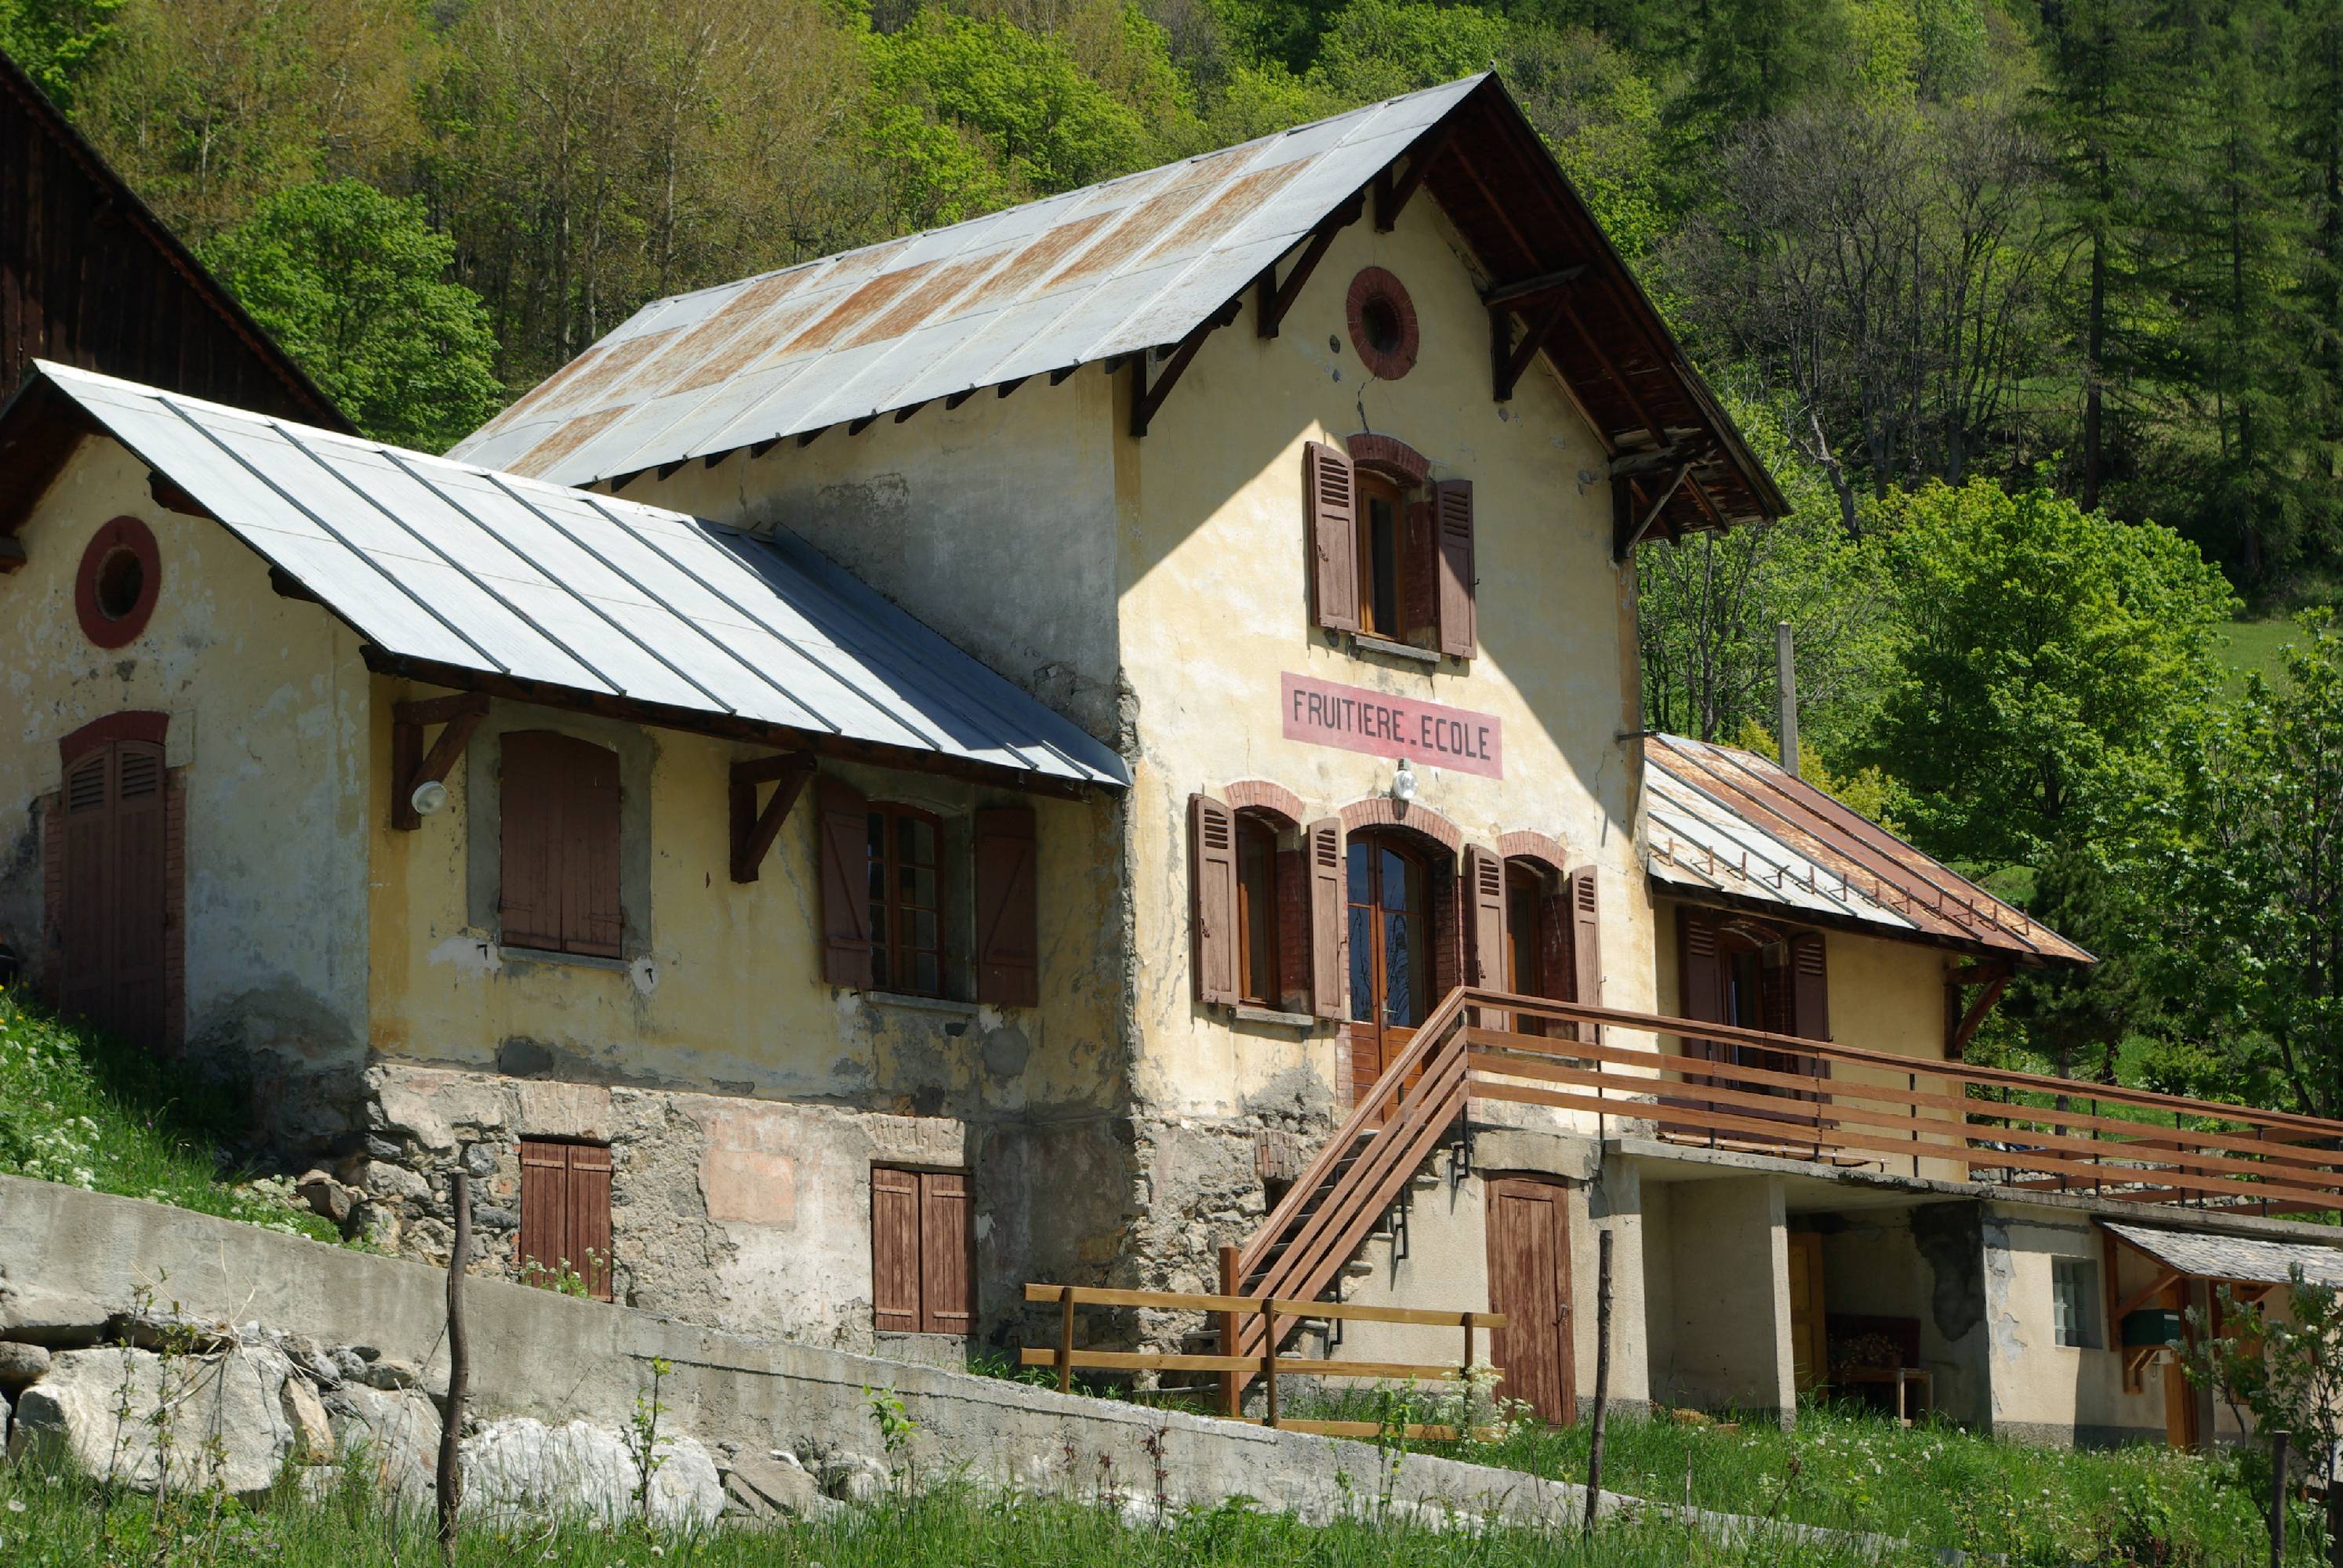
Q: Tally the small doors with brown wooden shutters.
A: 2